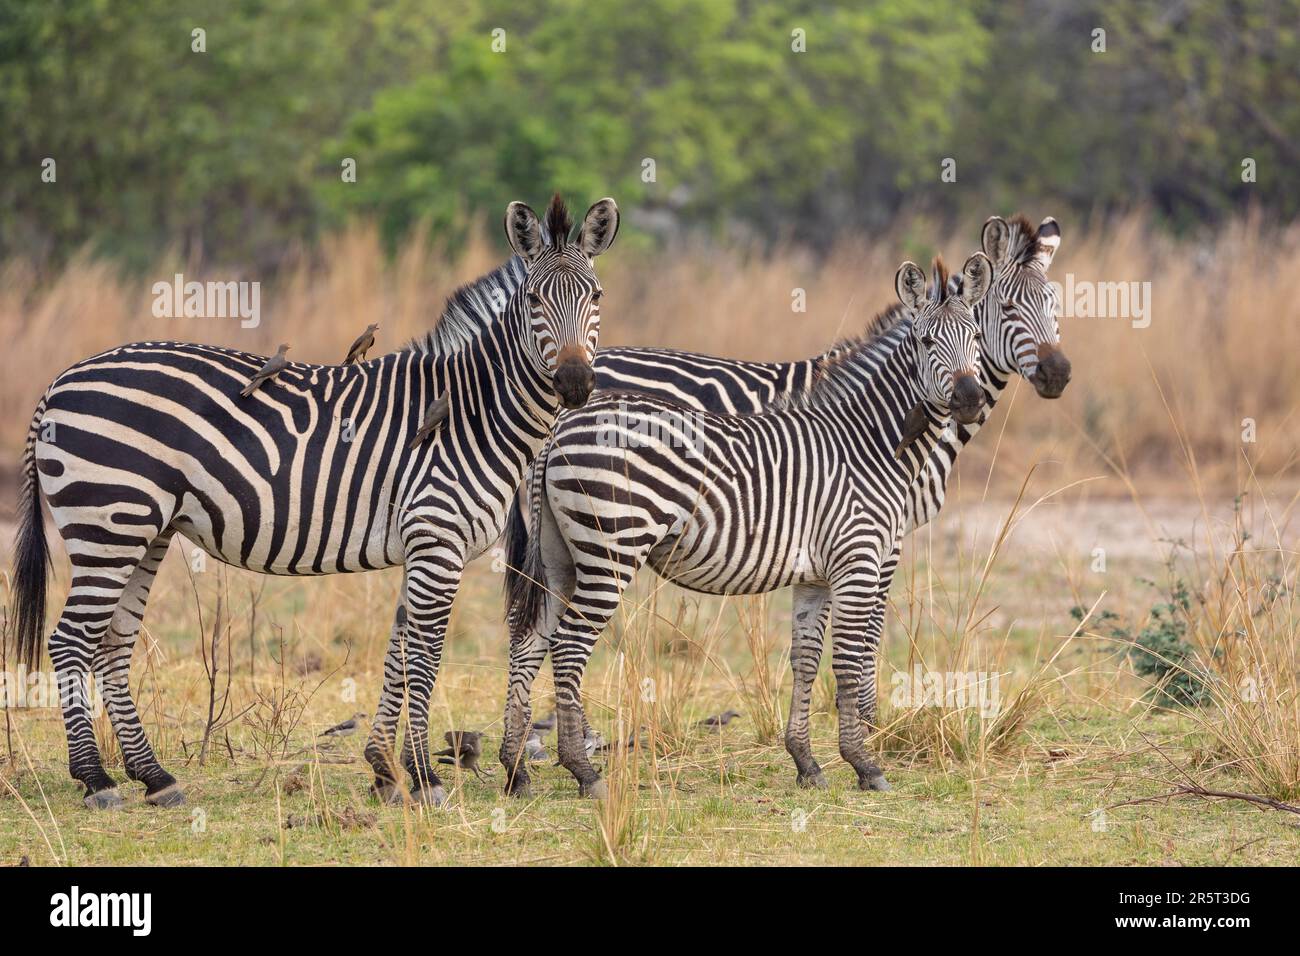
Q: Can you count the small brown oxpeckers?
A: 4